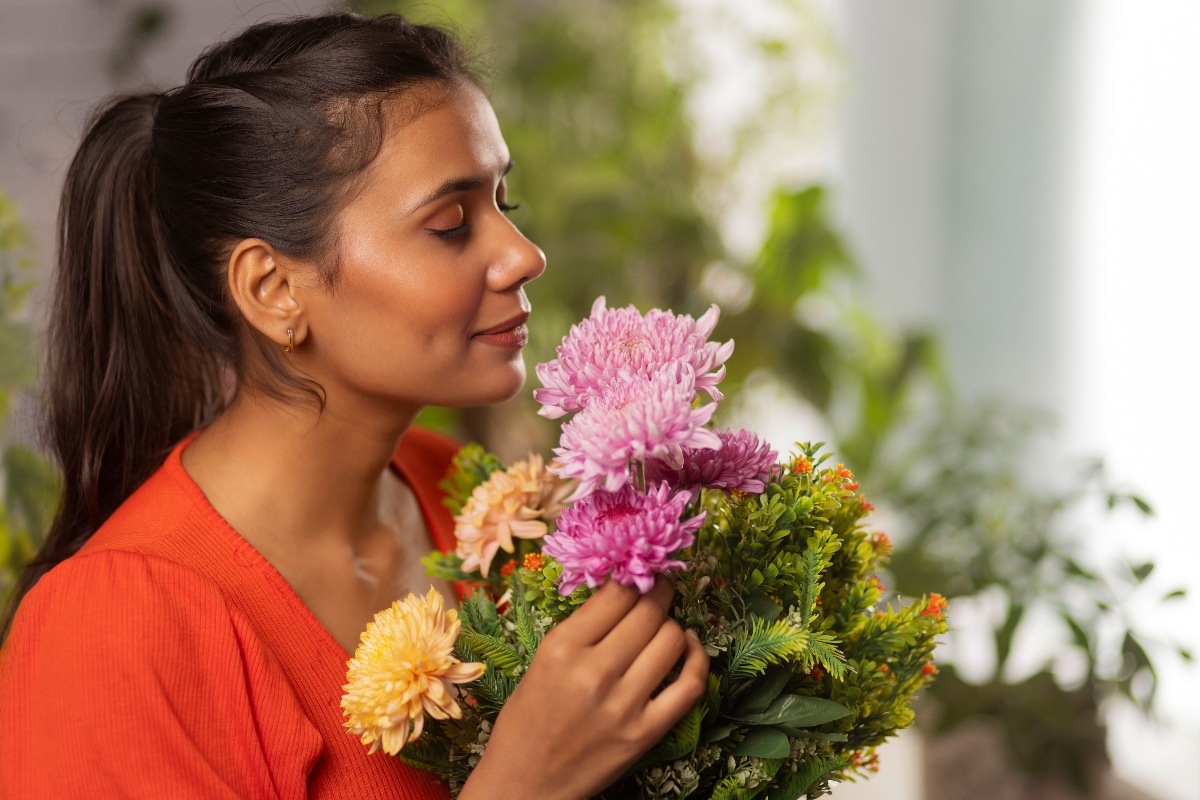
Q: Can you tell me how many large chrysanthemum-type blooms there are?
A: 6